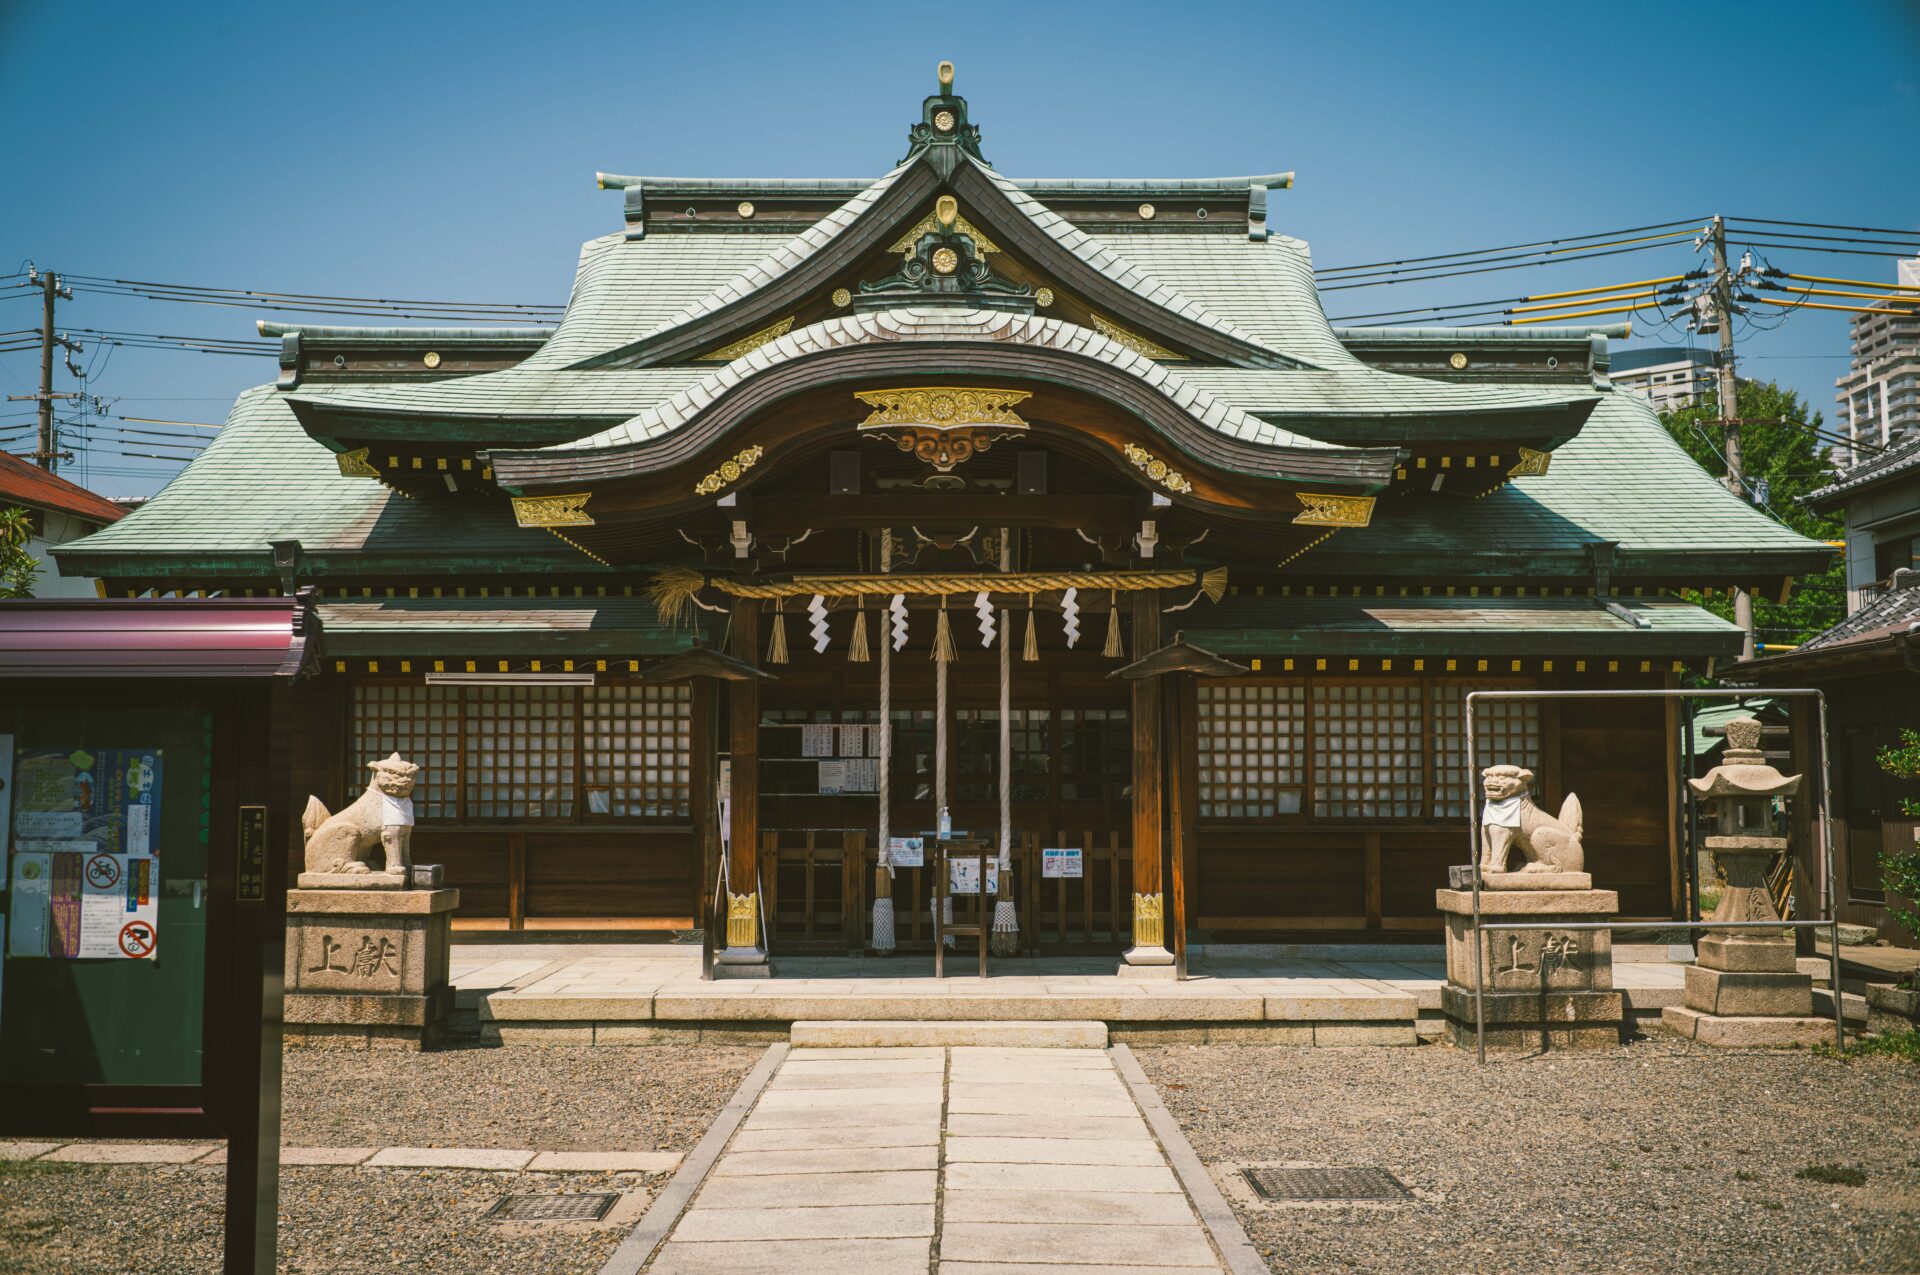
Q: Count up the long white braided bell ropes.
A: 3